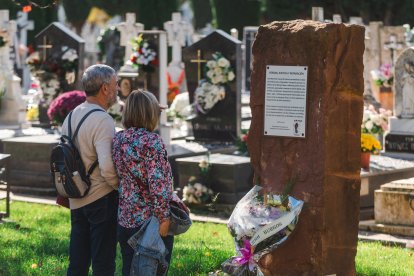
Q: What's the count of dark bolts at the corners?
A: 4